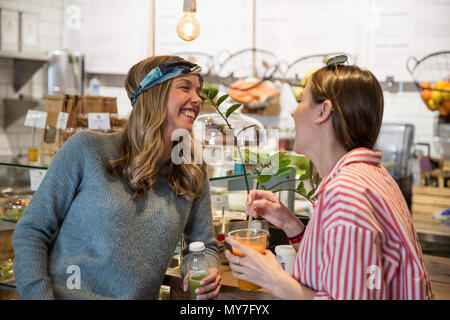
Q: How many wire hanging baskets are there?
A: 4